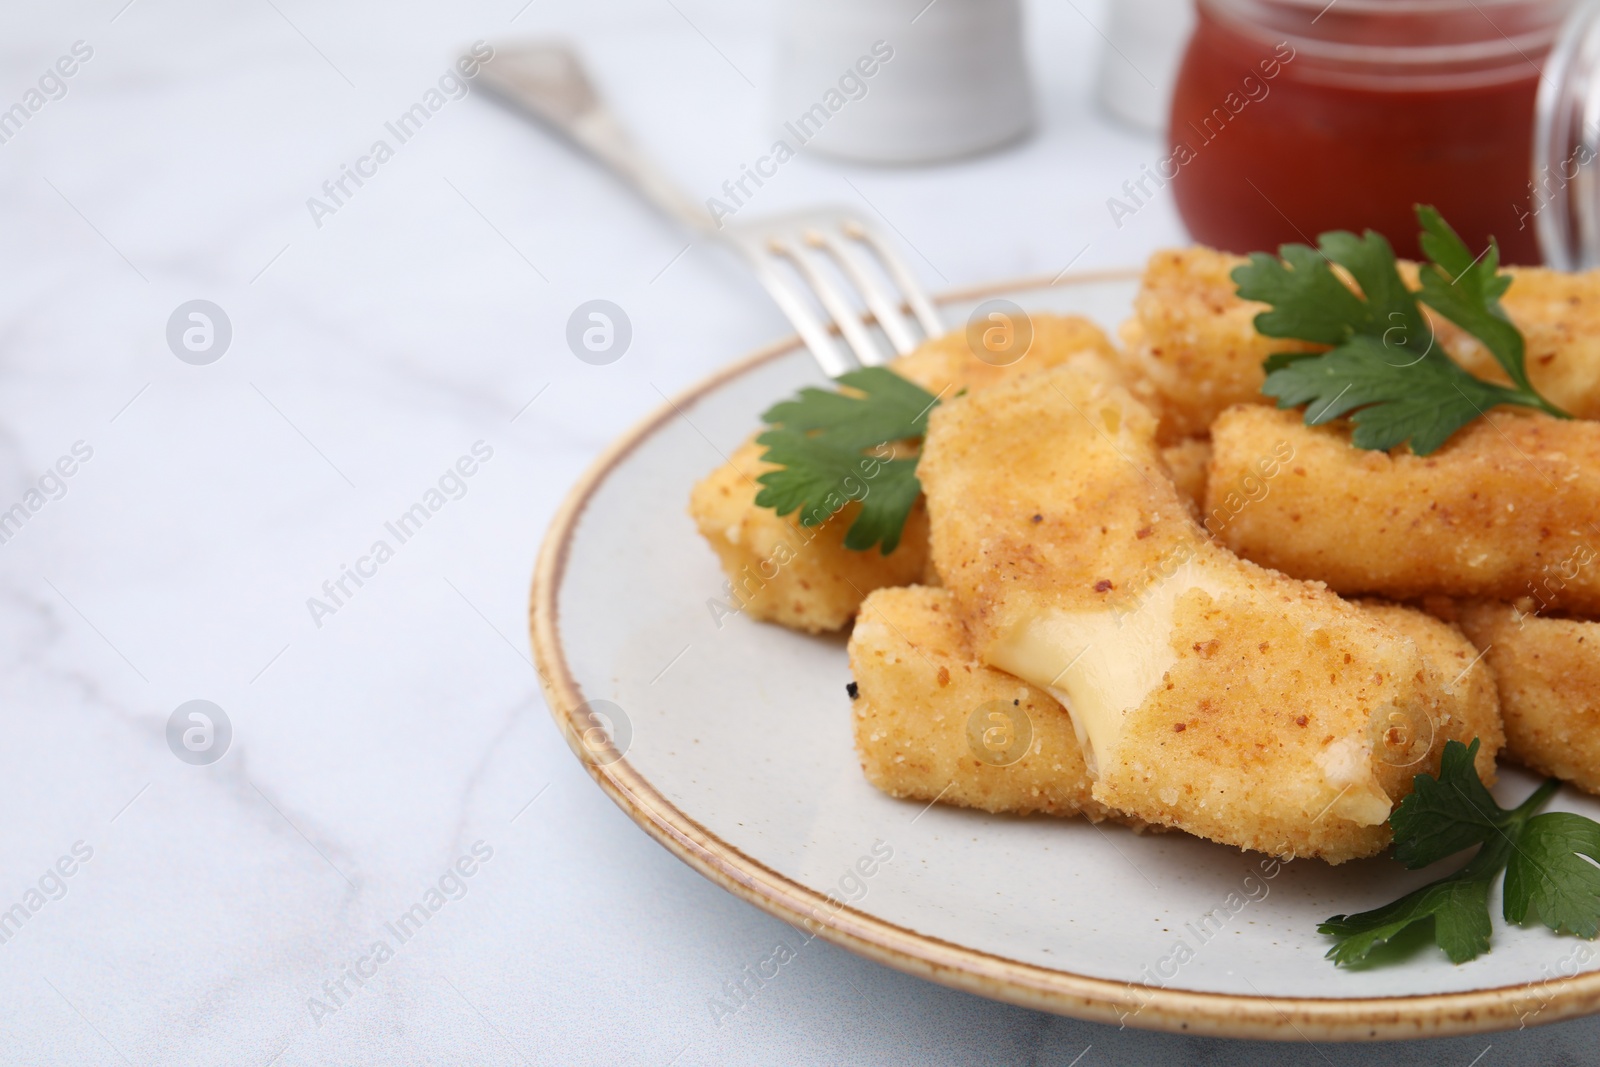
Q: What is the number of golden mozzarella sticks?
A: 6